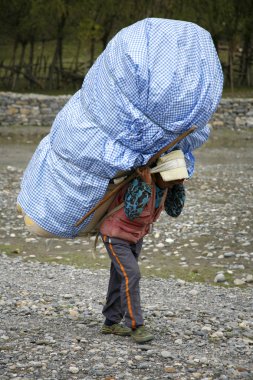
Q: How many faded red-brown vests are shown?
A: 1